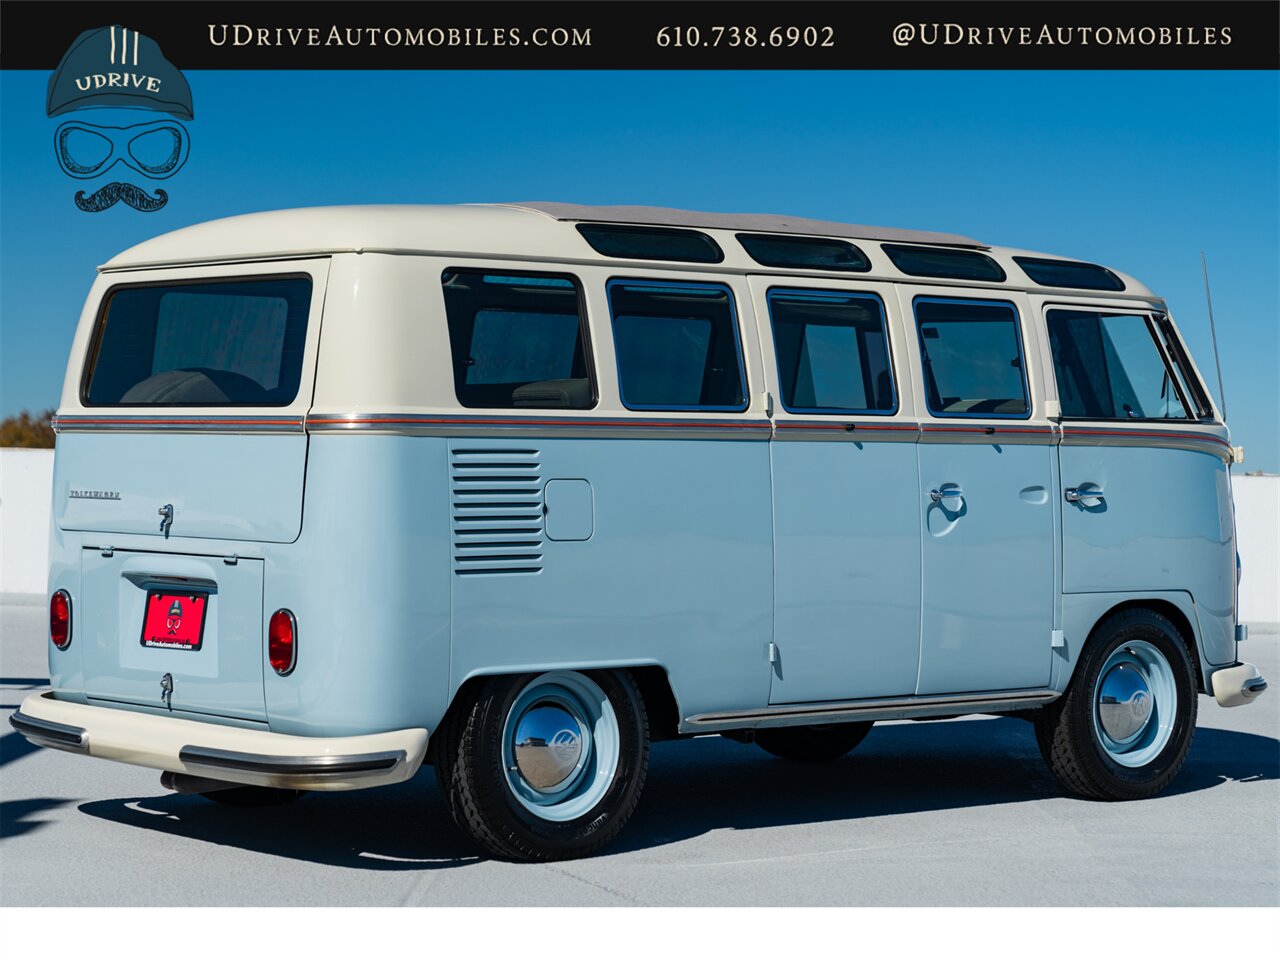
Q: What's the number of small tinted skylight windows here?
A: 4